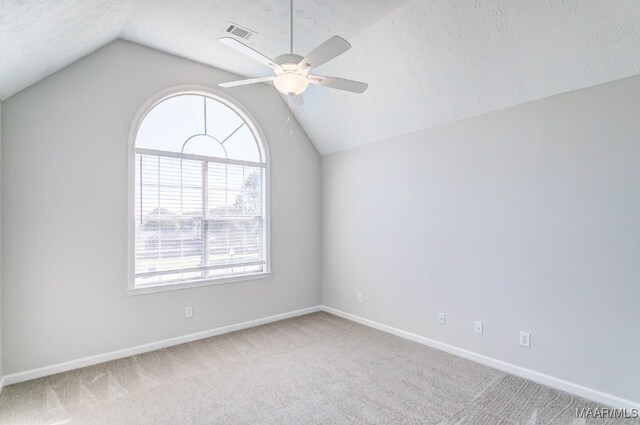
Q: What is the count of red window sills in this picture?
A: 0